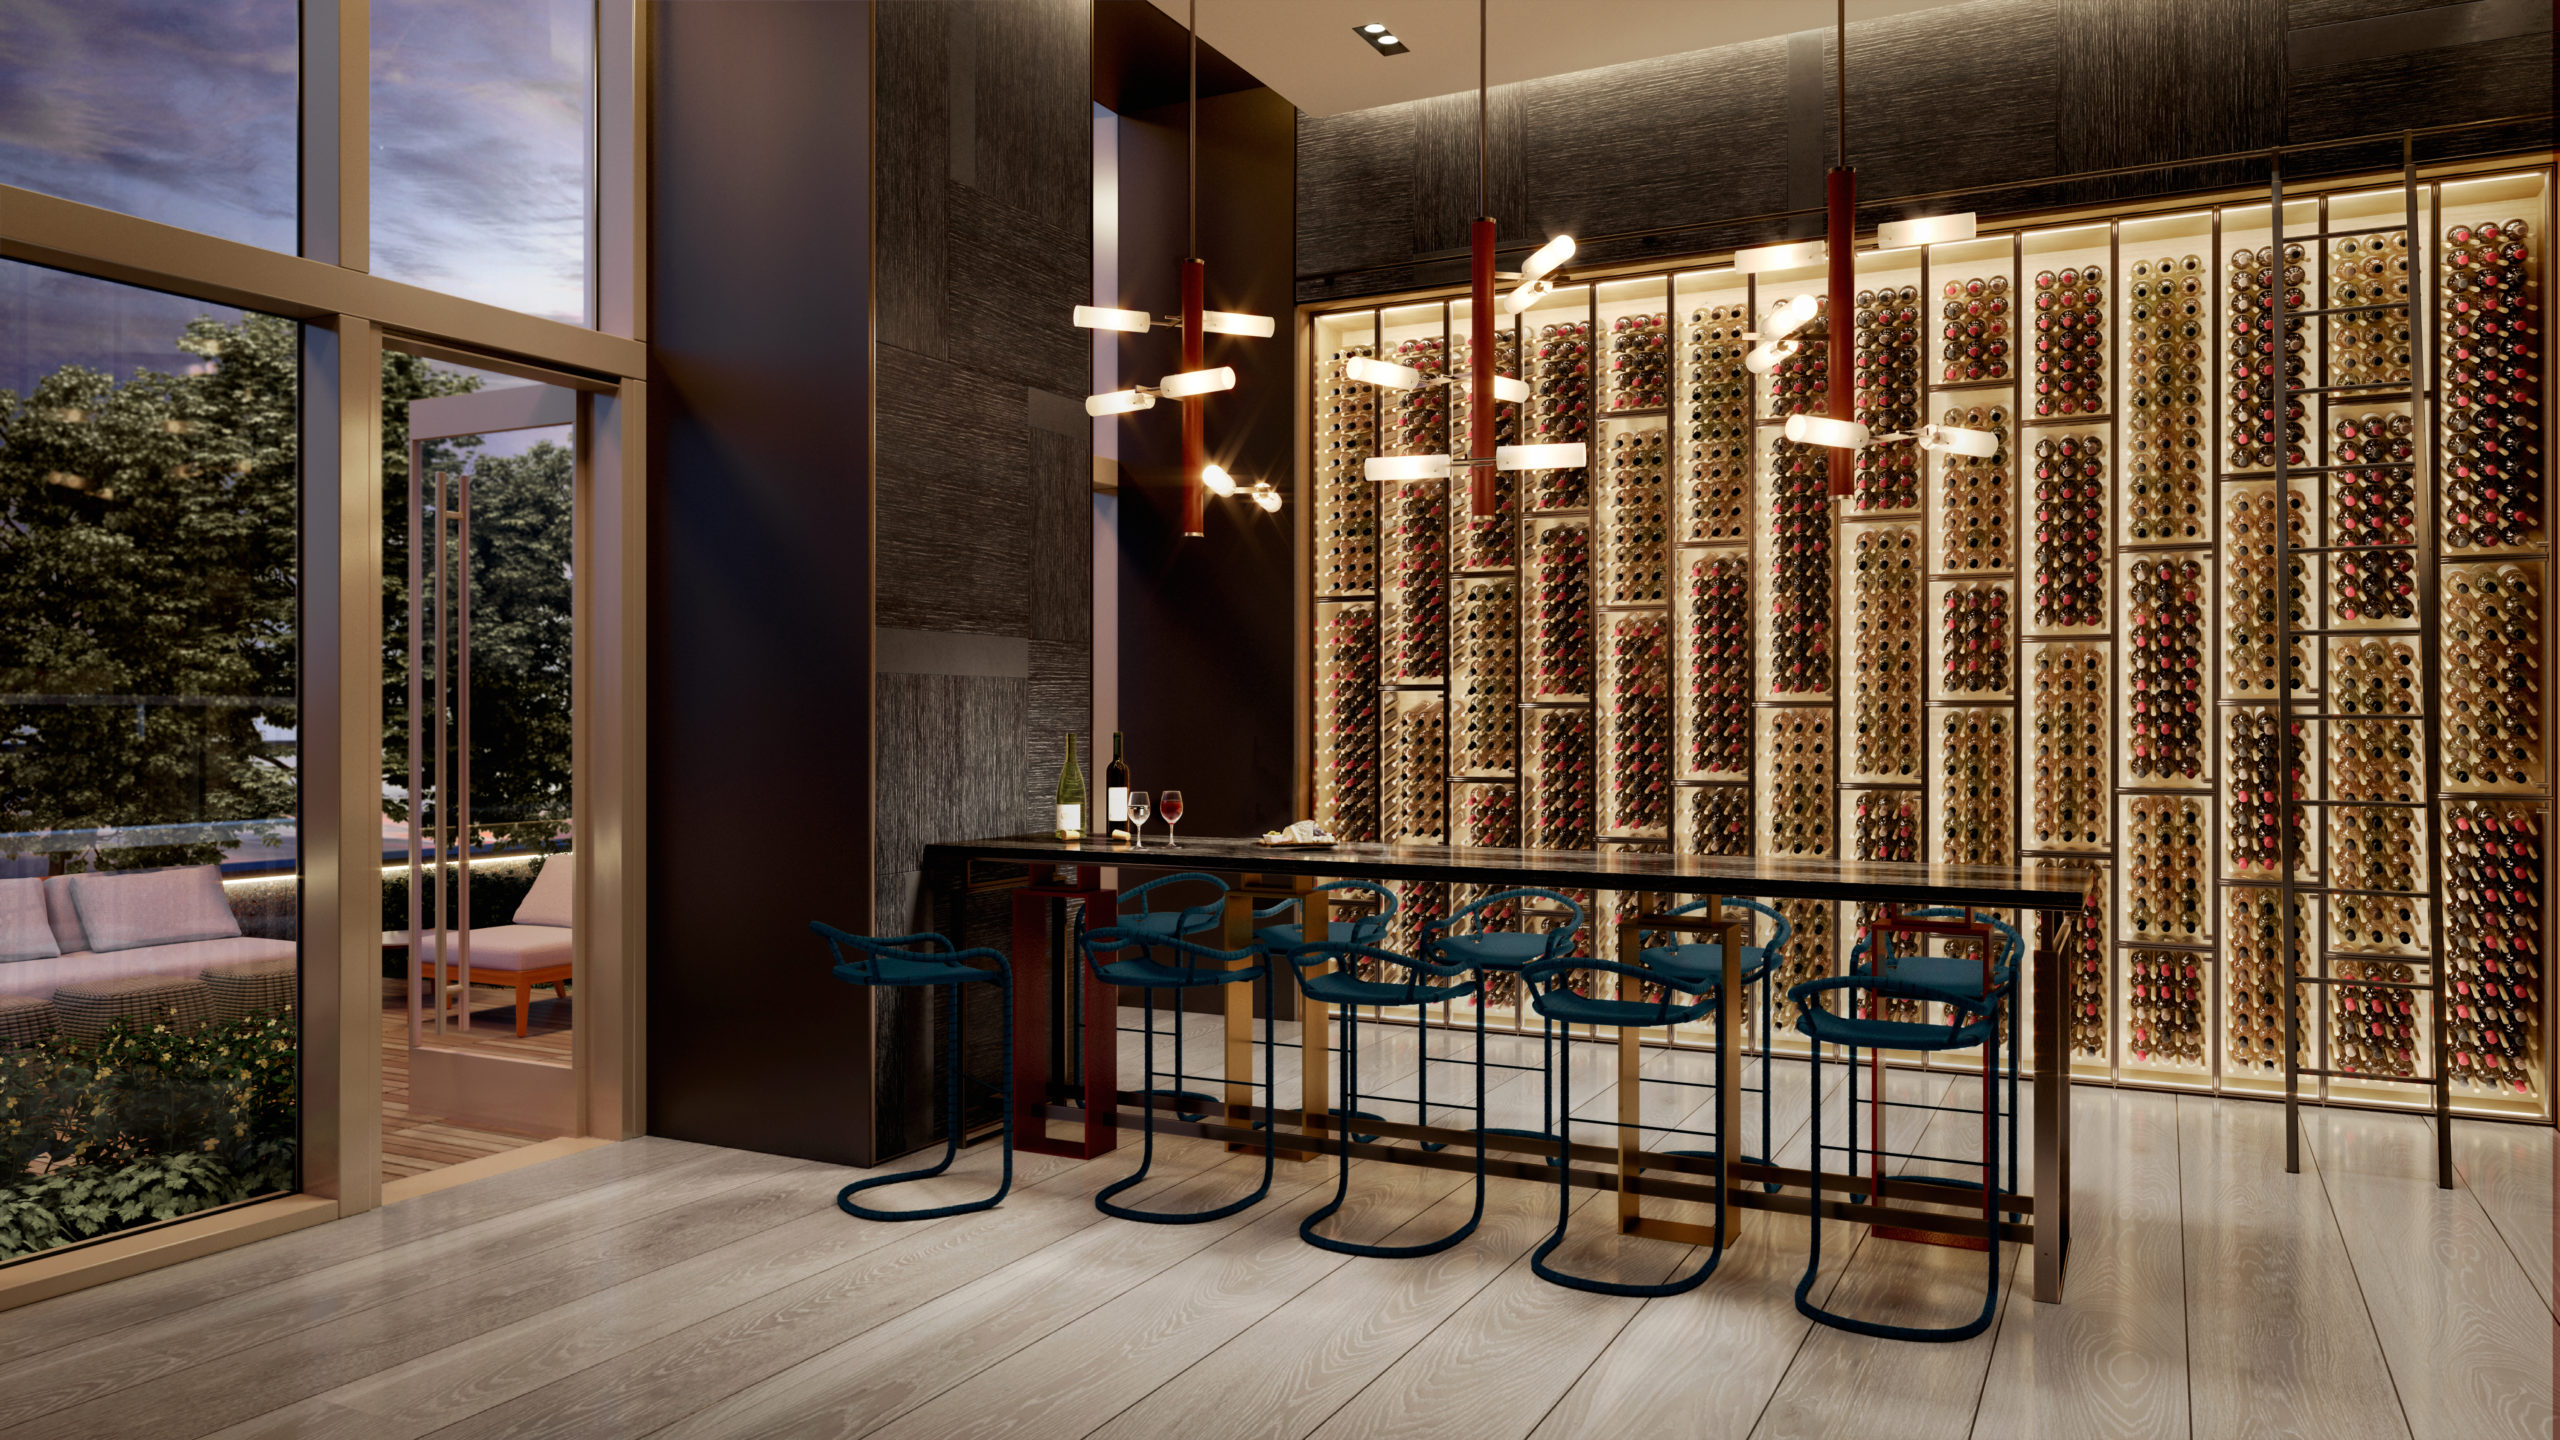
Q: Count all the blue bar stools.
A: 10